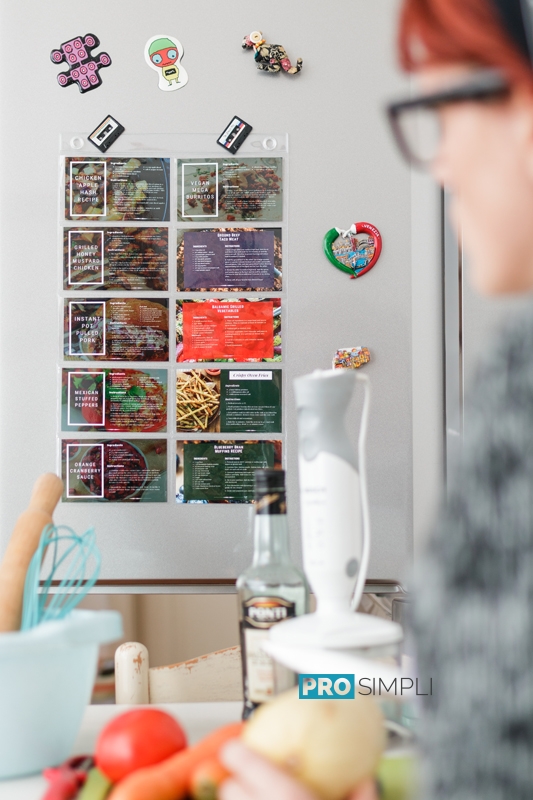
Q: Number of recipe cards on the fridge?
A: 10